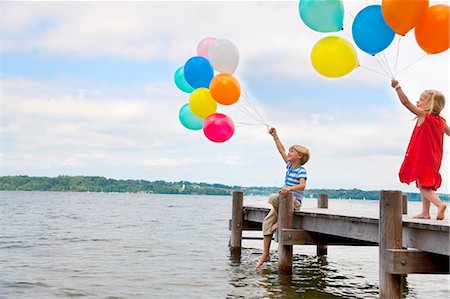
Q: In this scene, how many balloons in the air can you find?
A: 13